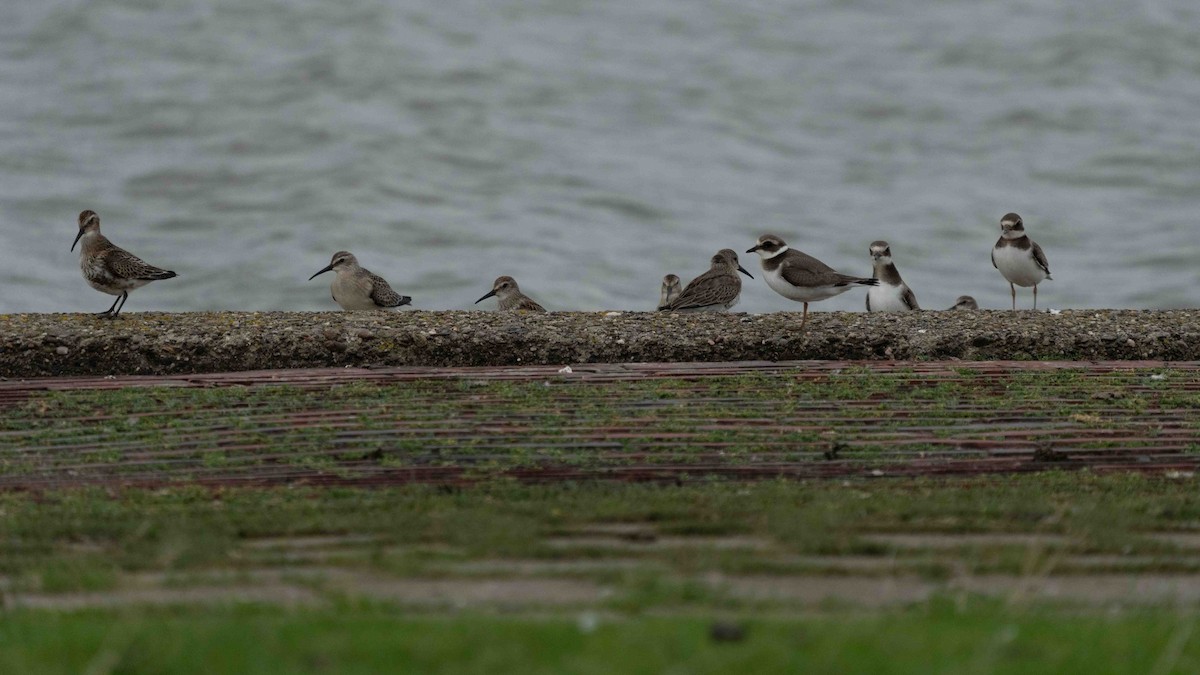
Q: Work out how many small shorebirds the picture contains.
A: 9